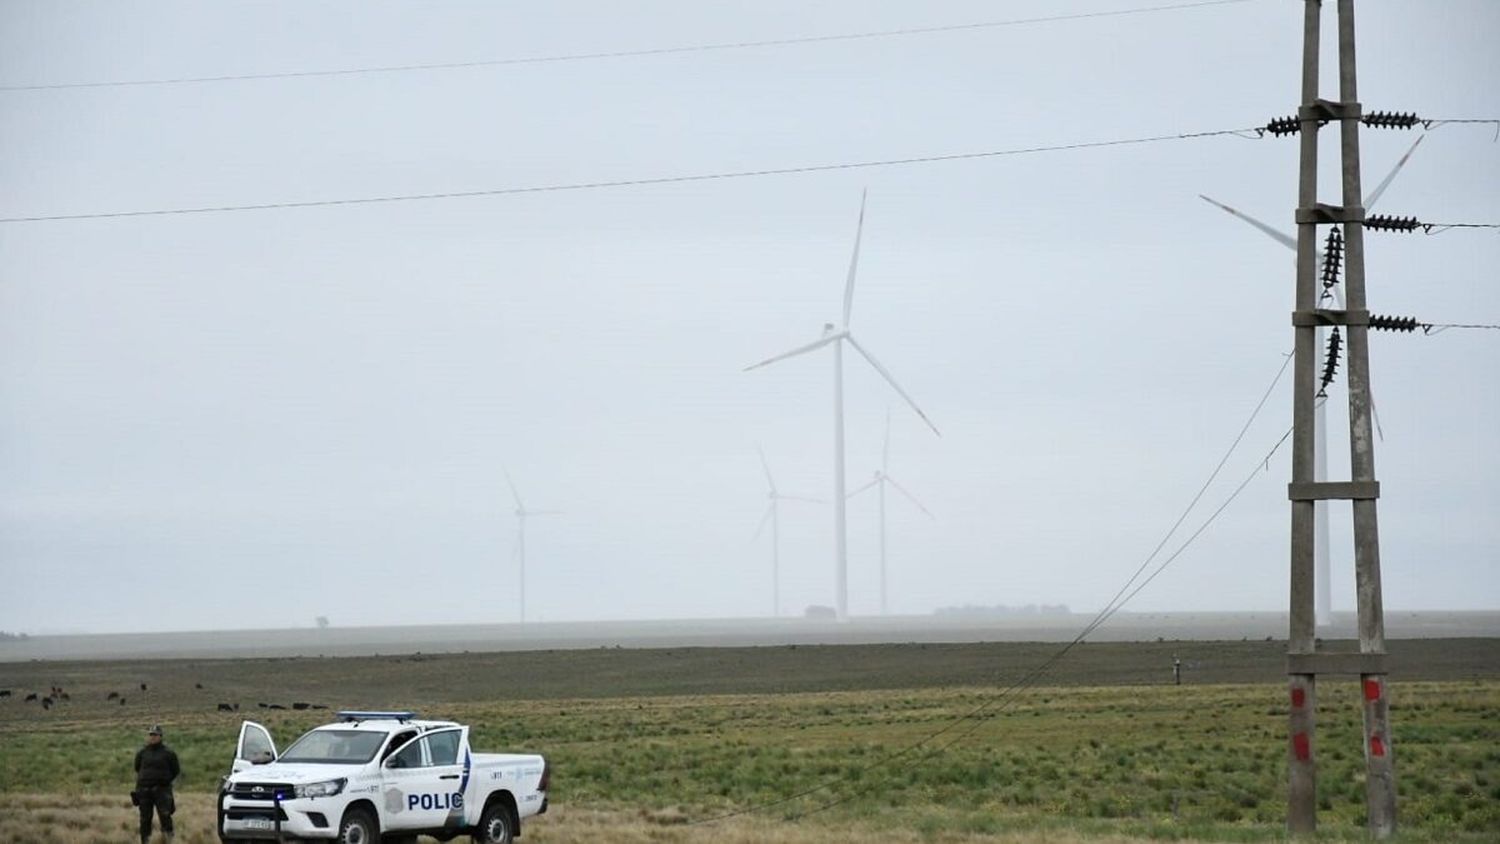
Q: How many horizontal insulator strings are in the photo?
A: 4